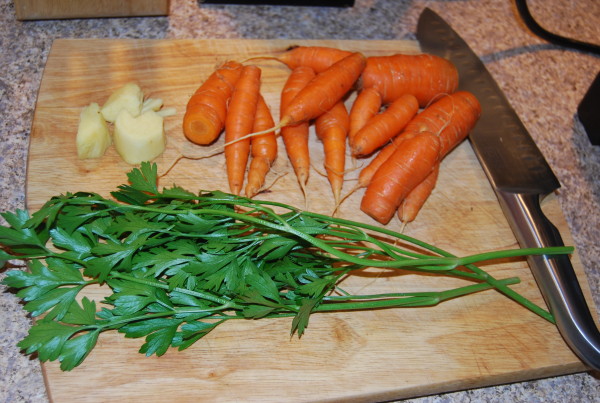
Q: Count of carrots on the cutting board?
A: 13